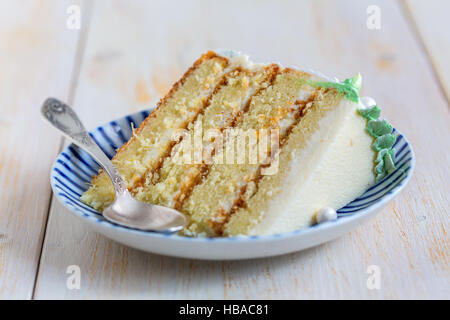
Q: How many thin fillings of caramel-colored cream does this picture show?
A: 3